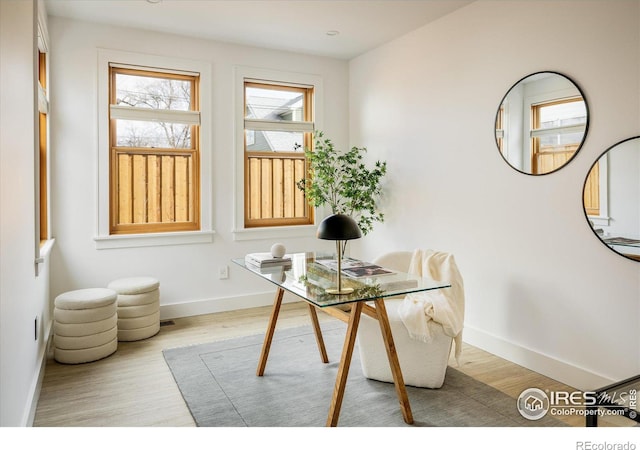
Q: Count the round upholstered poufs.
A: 2